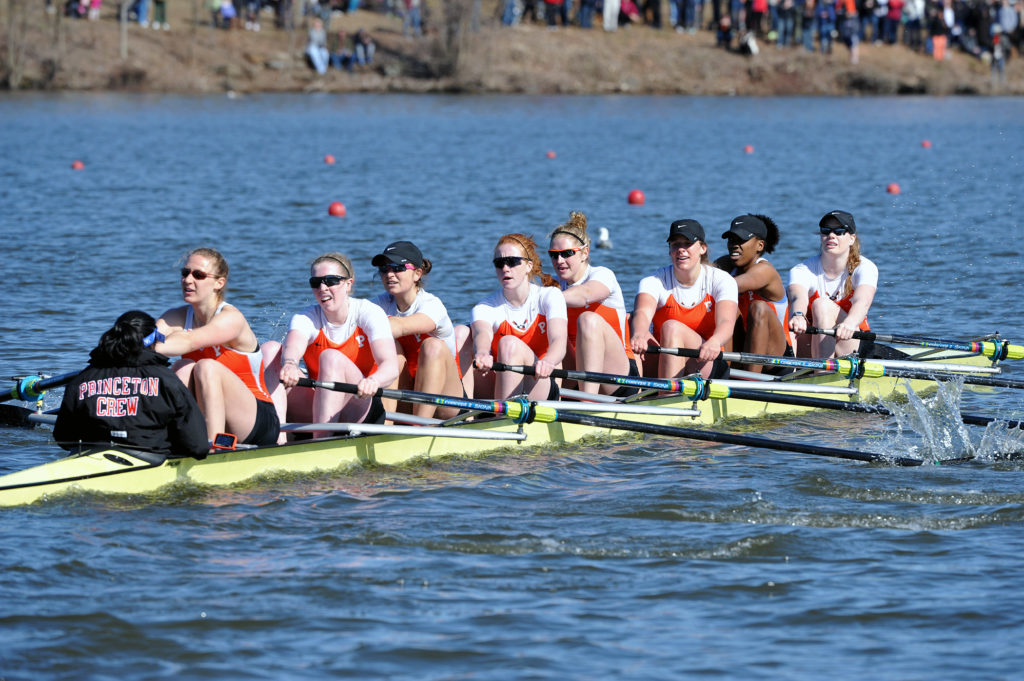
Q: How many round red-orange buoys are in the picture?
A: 8